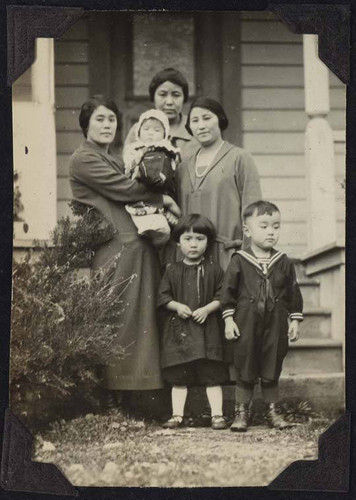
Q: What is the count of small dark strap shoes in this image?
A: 2